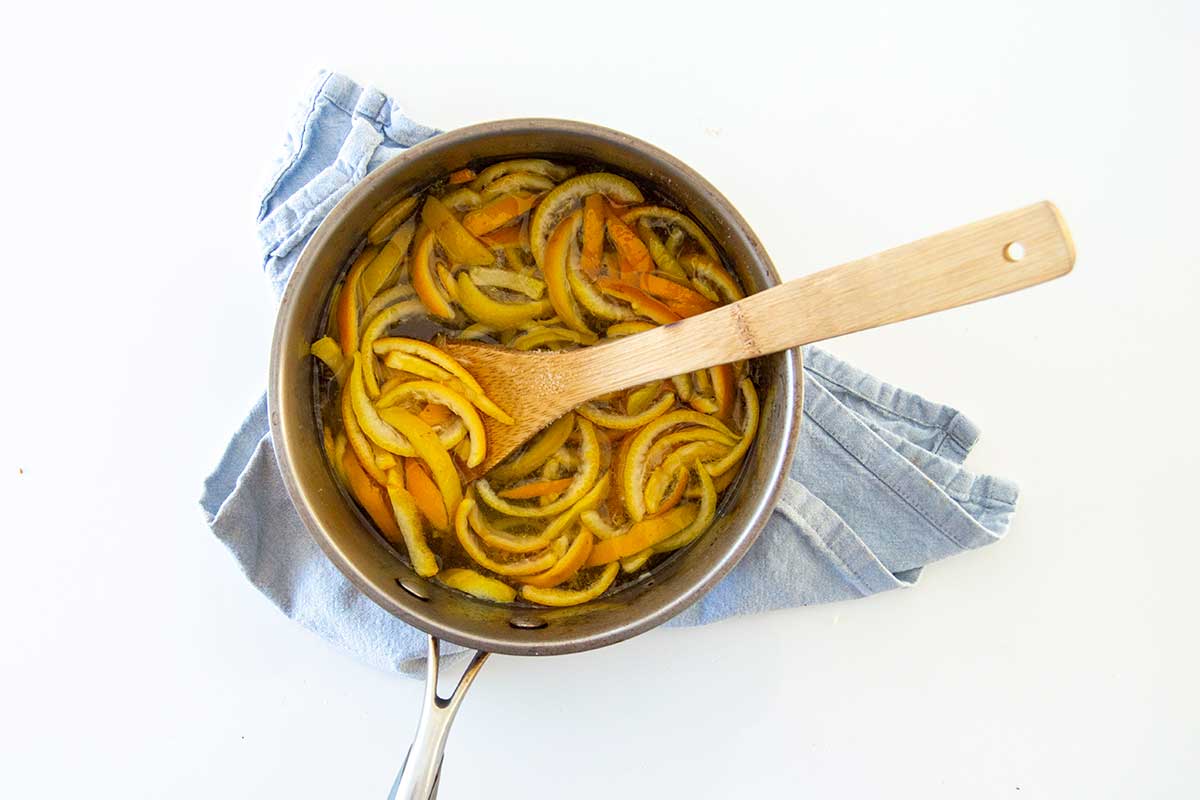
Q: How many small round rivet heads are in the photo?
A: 2